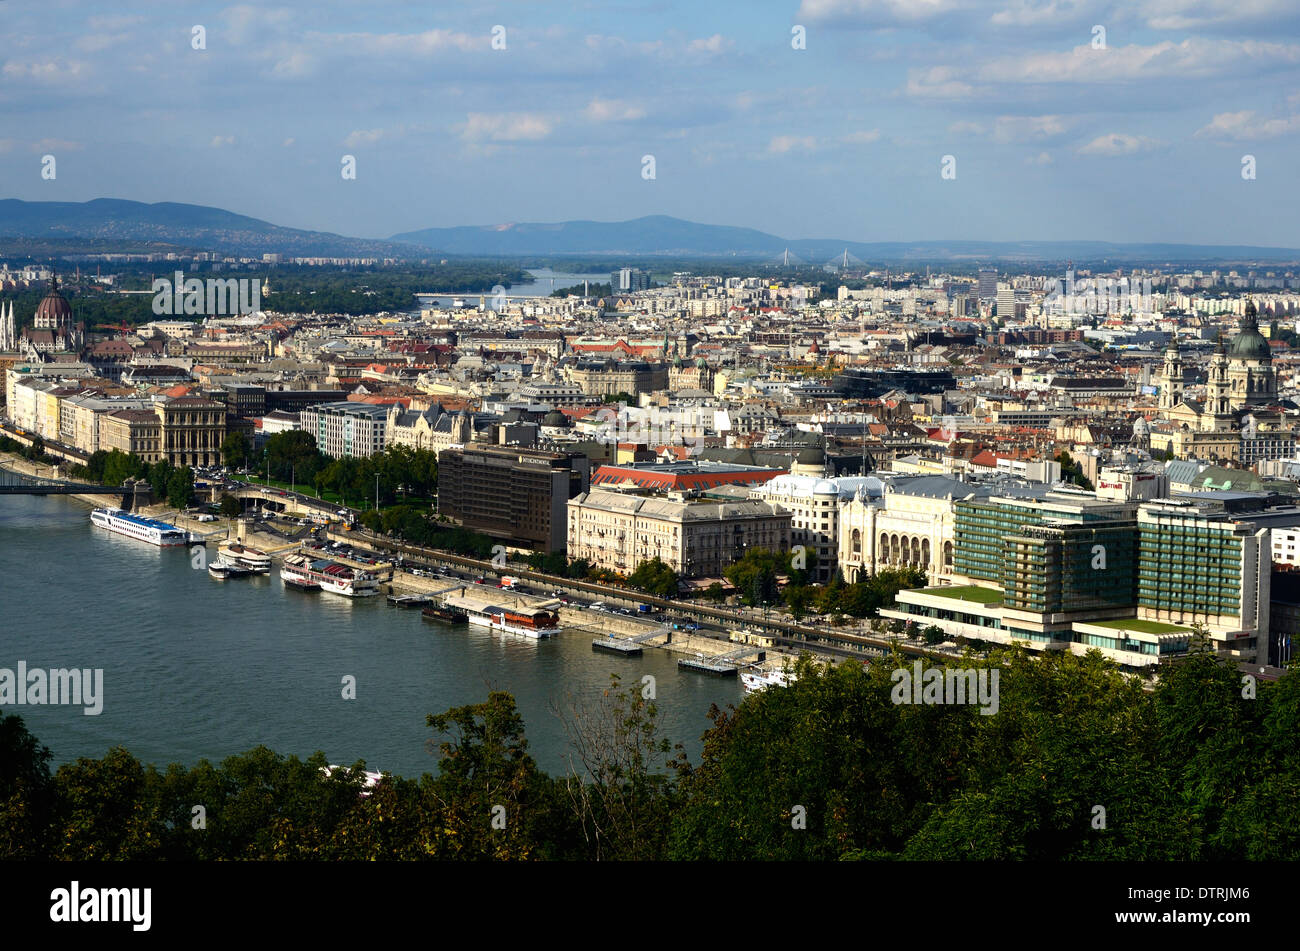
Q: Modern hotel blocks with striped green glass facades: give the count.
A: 2